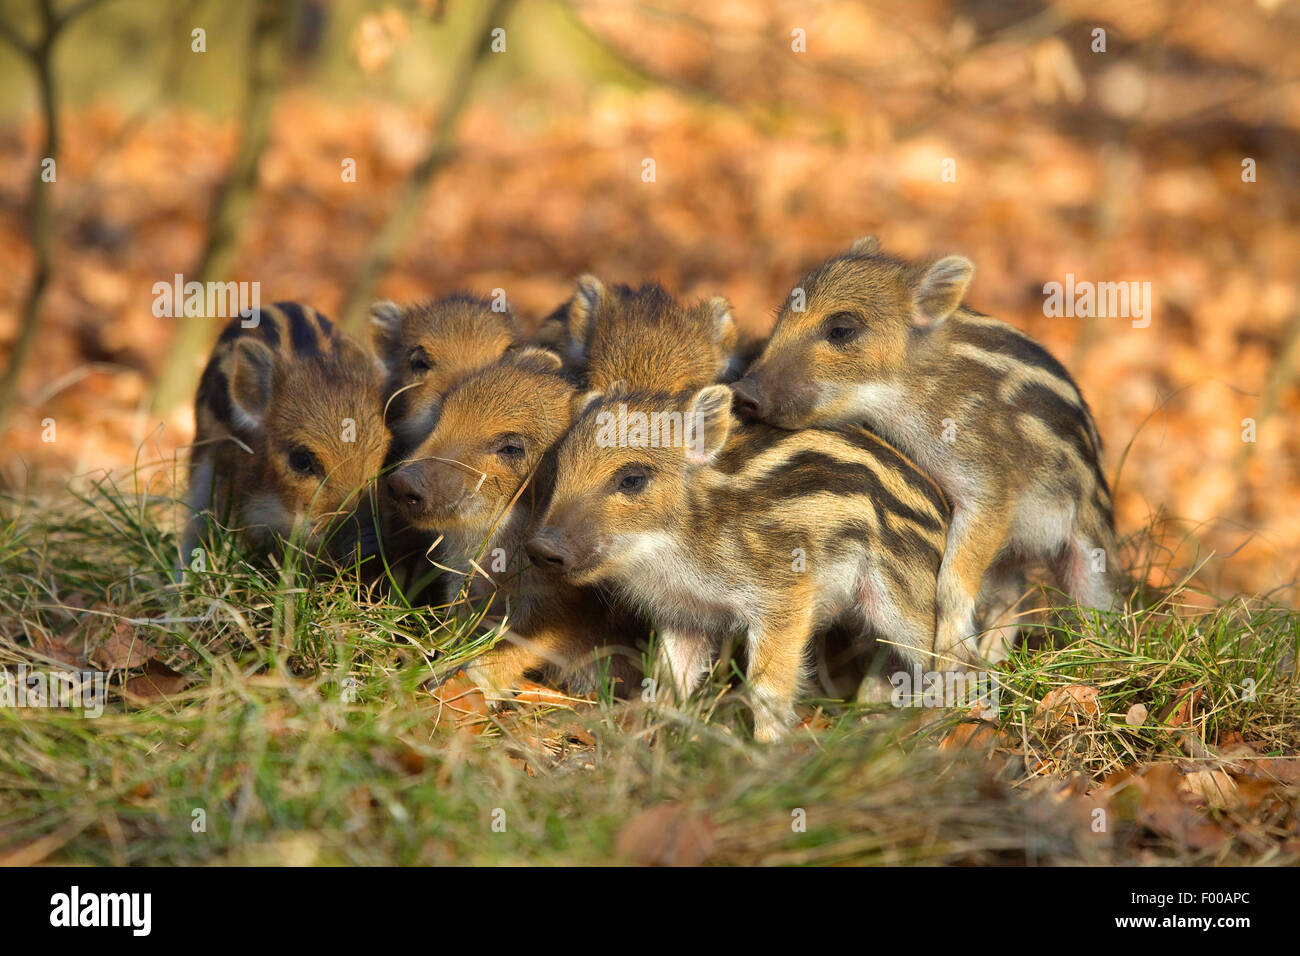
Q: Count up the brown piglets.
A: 6